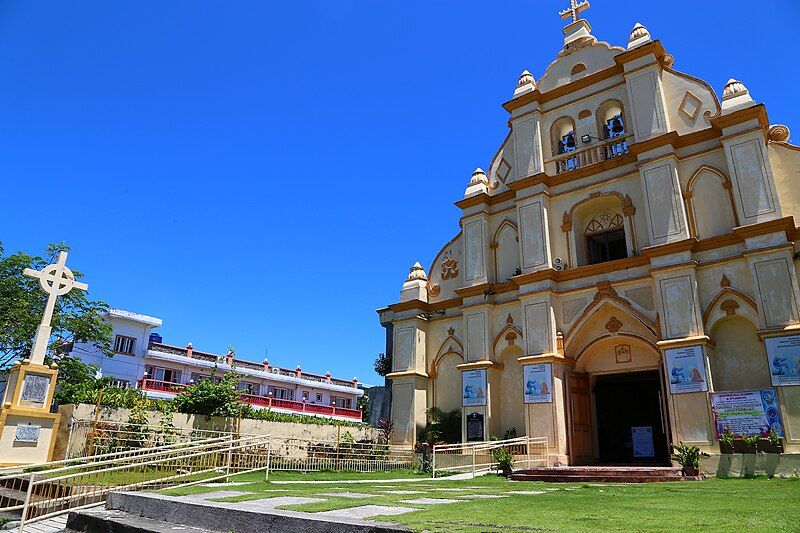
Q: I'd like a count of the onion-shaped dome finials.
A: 5